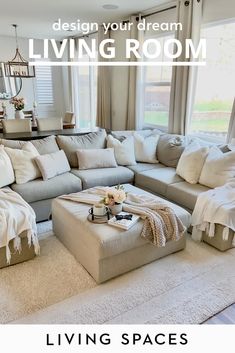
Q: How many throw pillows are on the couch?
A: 8